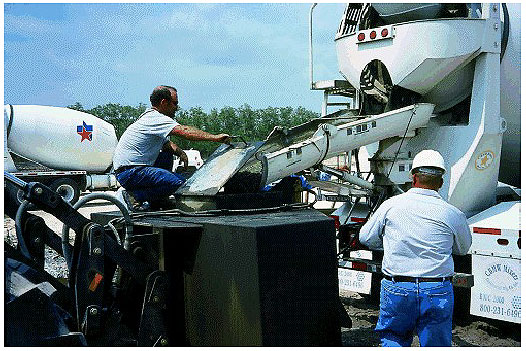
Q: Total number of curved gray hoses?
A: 2